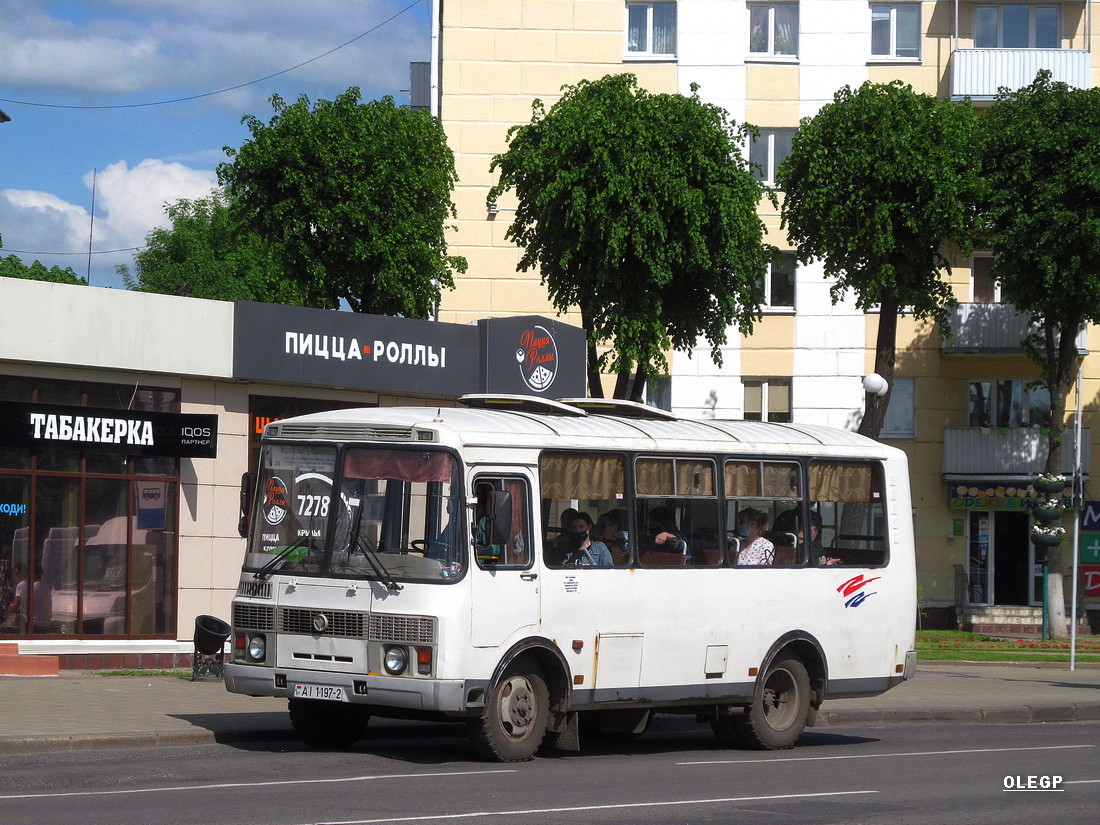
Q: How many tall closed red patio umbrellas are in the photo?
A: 0